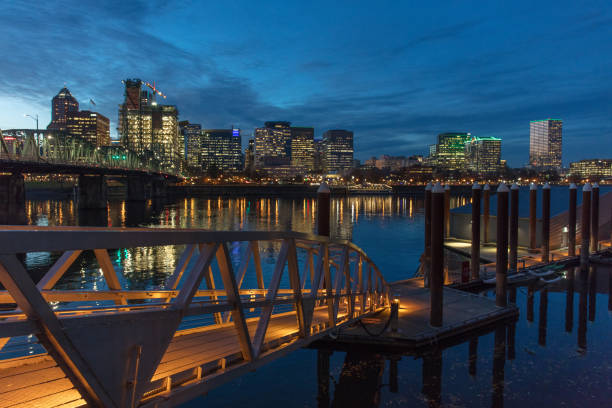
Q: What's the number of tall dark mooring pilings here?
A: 13